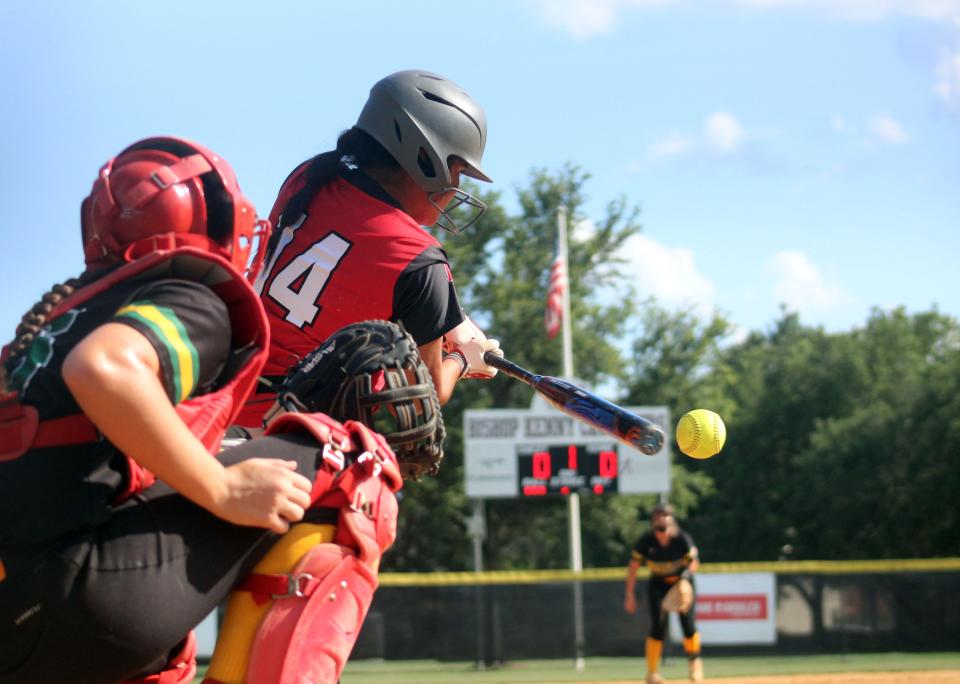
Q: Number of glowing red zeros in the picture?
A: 2